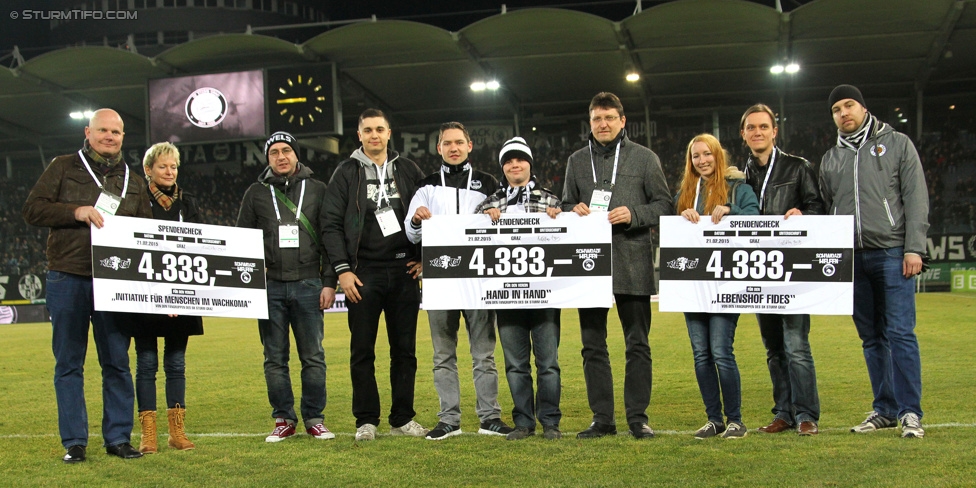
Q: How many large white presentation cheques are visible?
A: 3